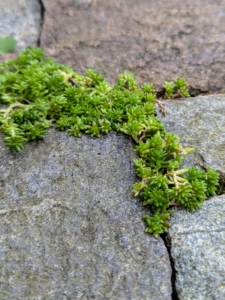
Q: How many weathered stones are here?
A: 5